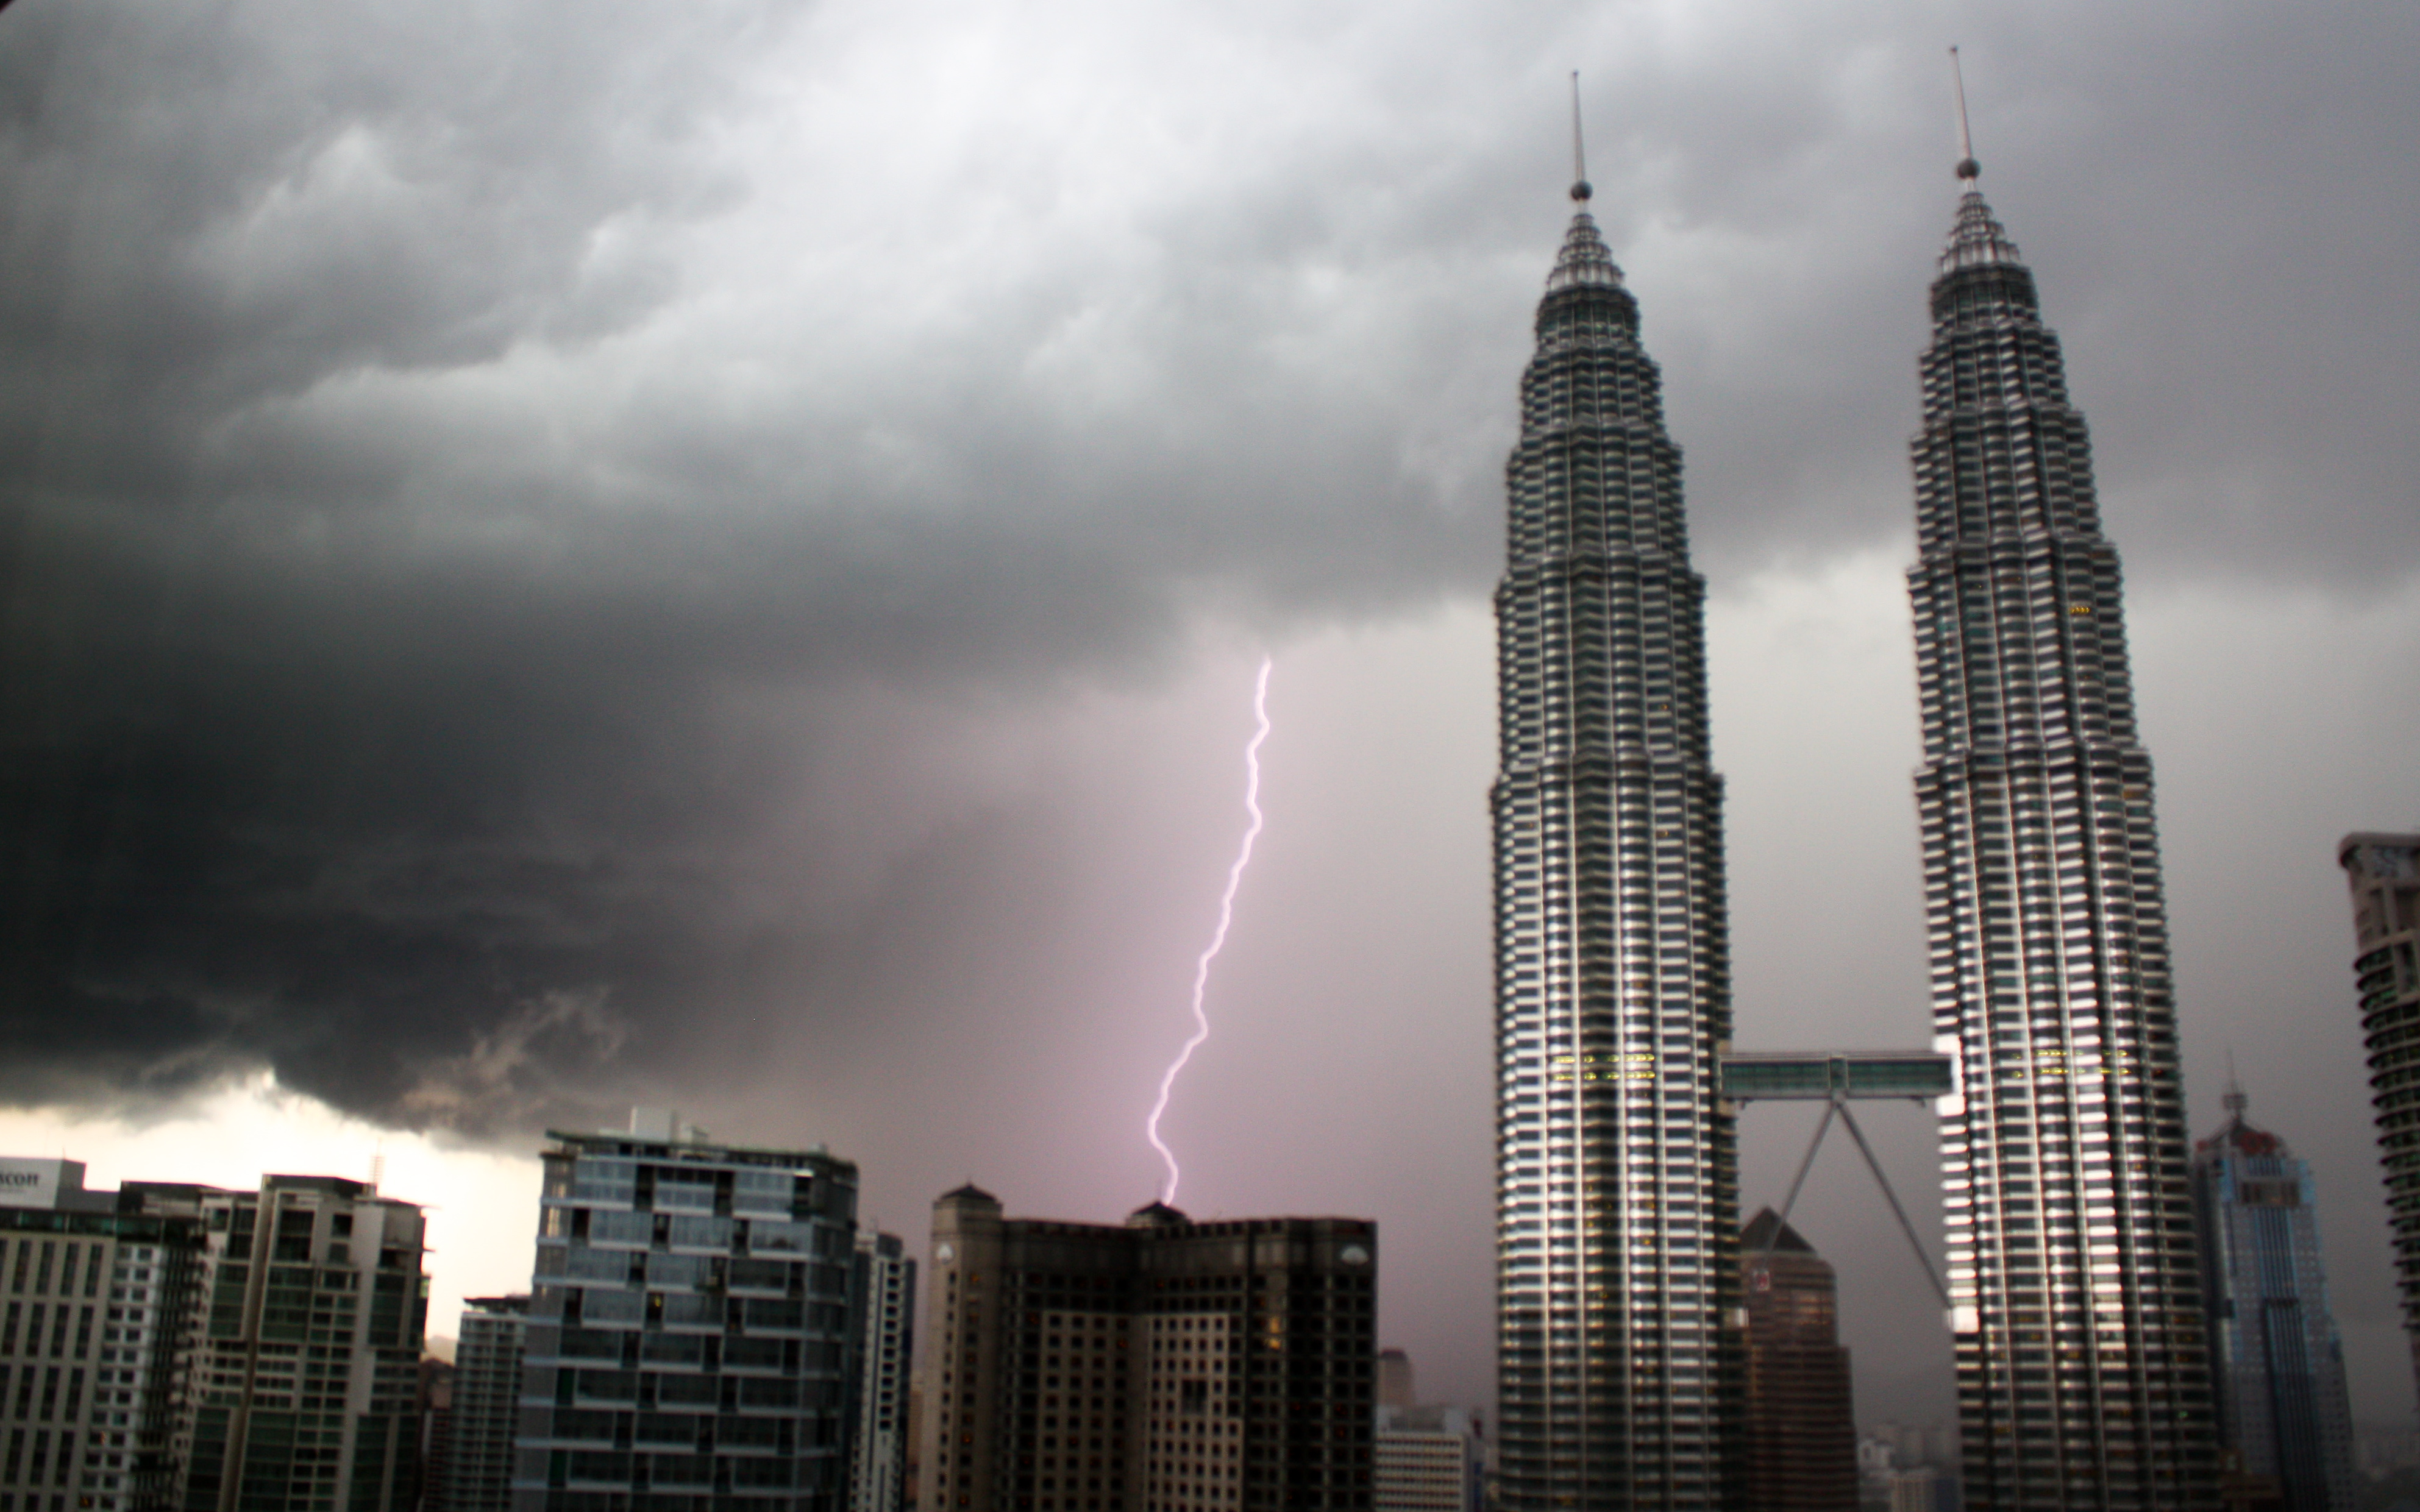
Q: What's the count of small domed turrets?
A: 2